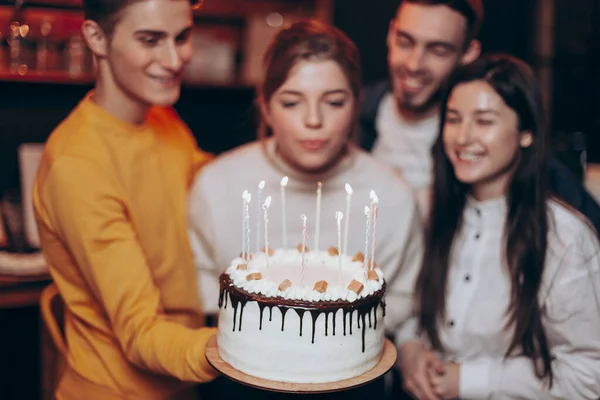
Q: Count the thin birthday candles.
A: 12